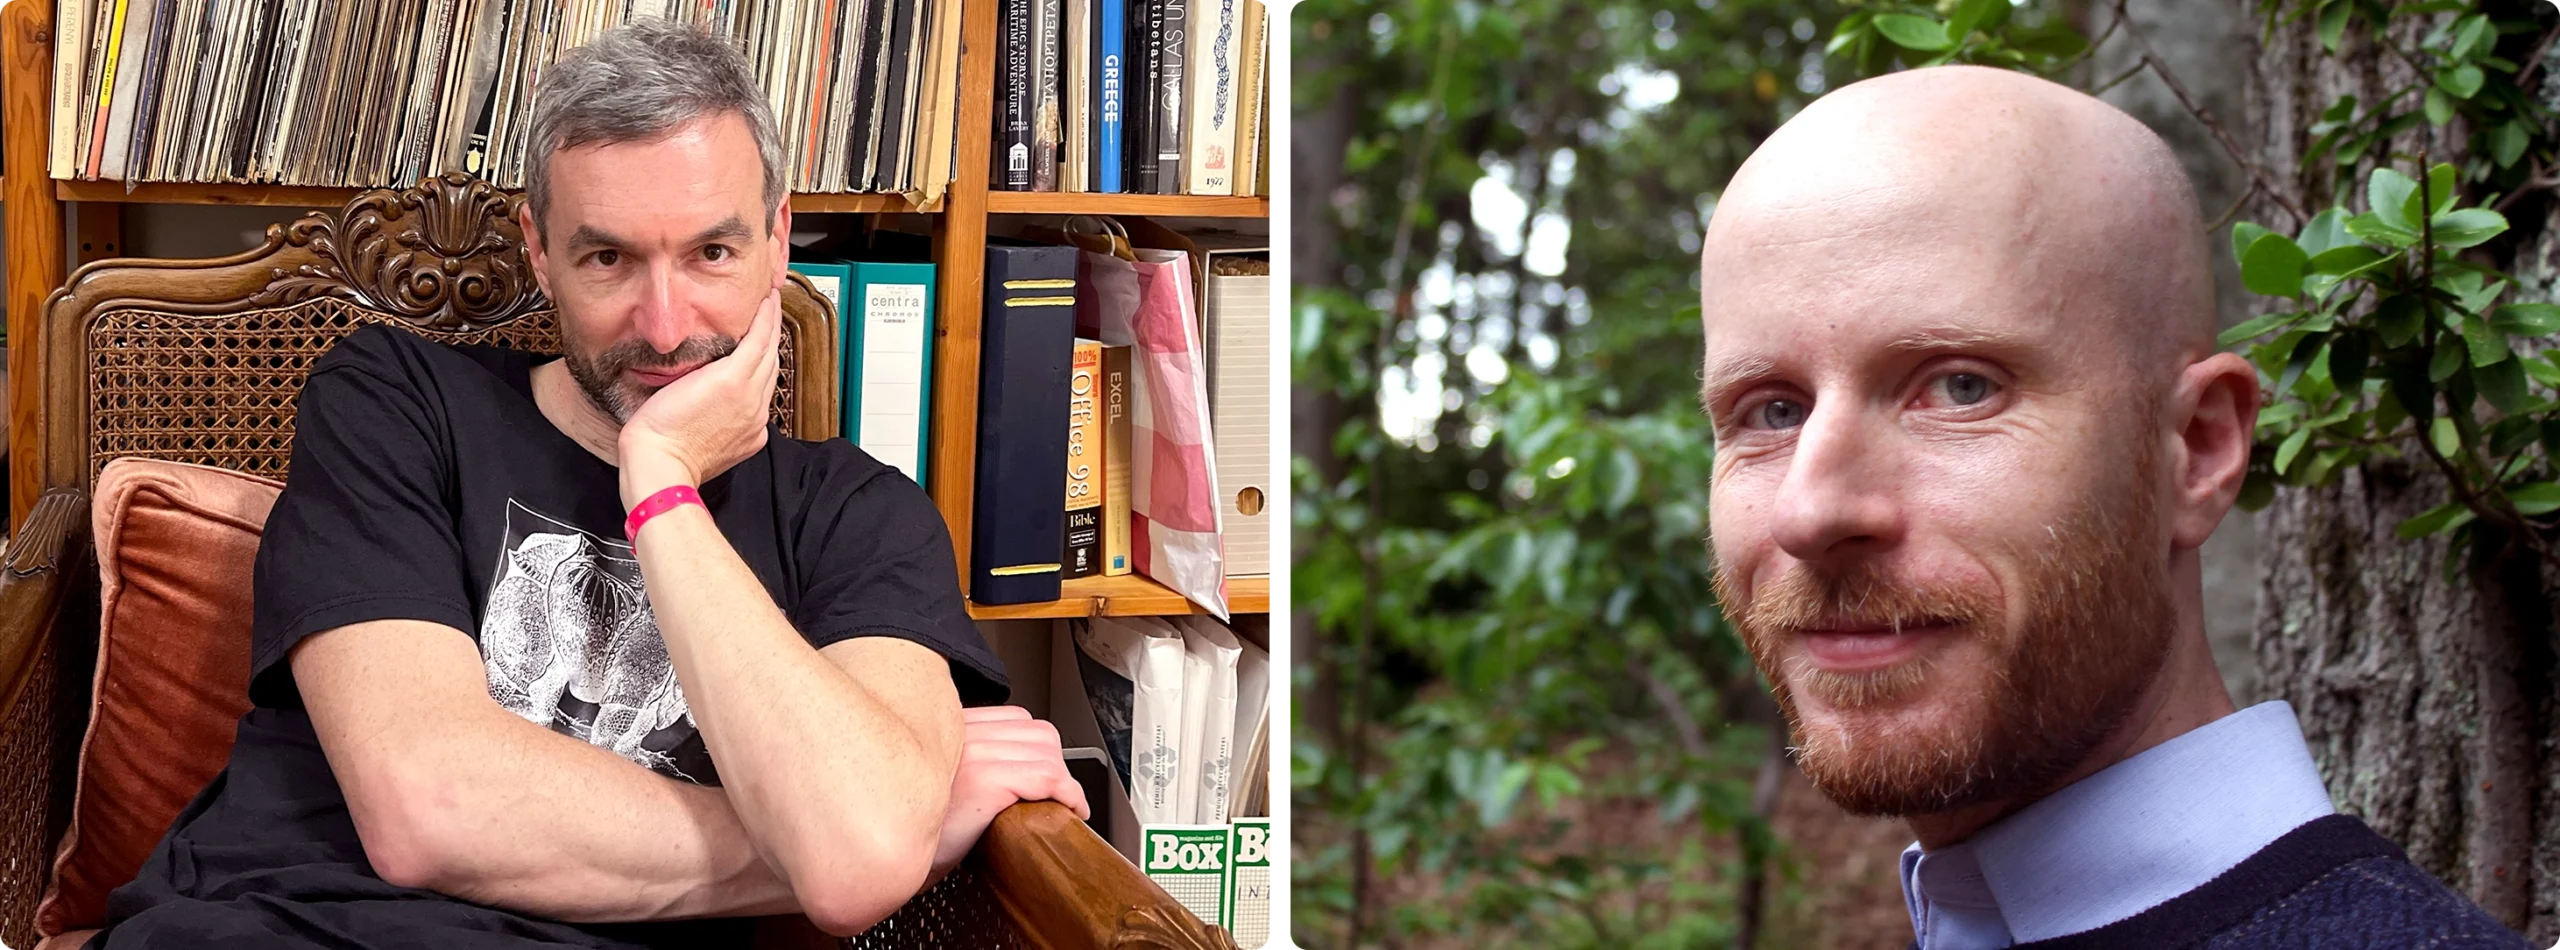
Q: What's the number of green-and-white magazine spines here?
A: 2